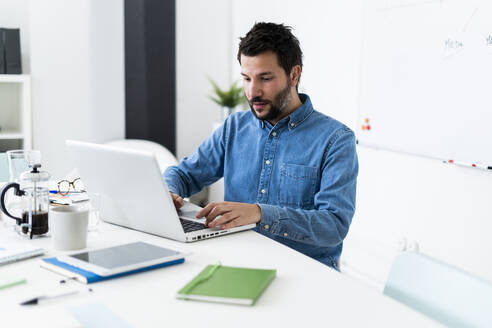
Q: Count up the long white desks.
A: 1